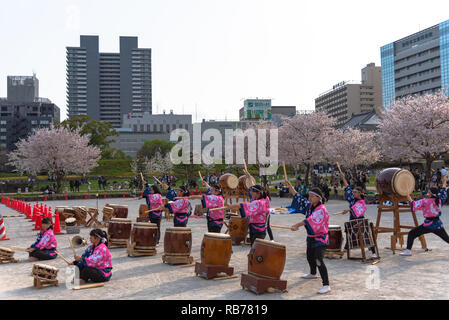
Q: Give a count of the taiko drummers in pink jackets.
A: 9